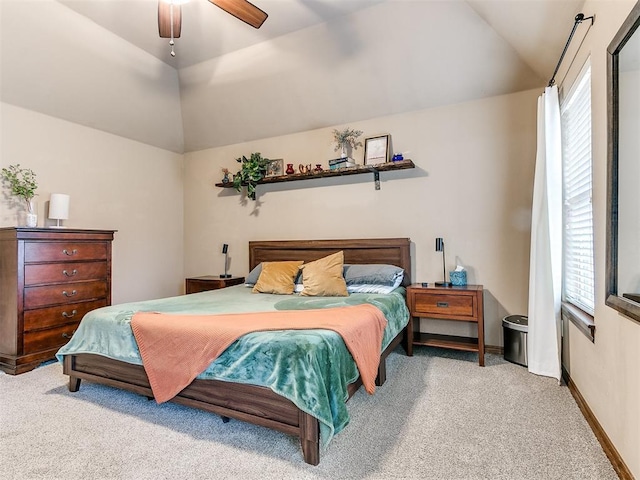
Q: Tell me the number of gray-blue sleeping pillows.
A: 2